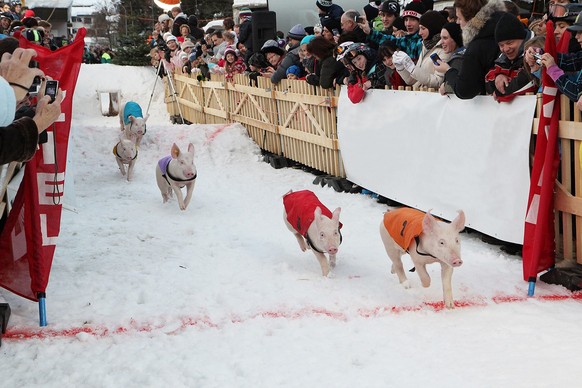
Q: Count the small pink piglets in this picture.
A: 5